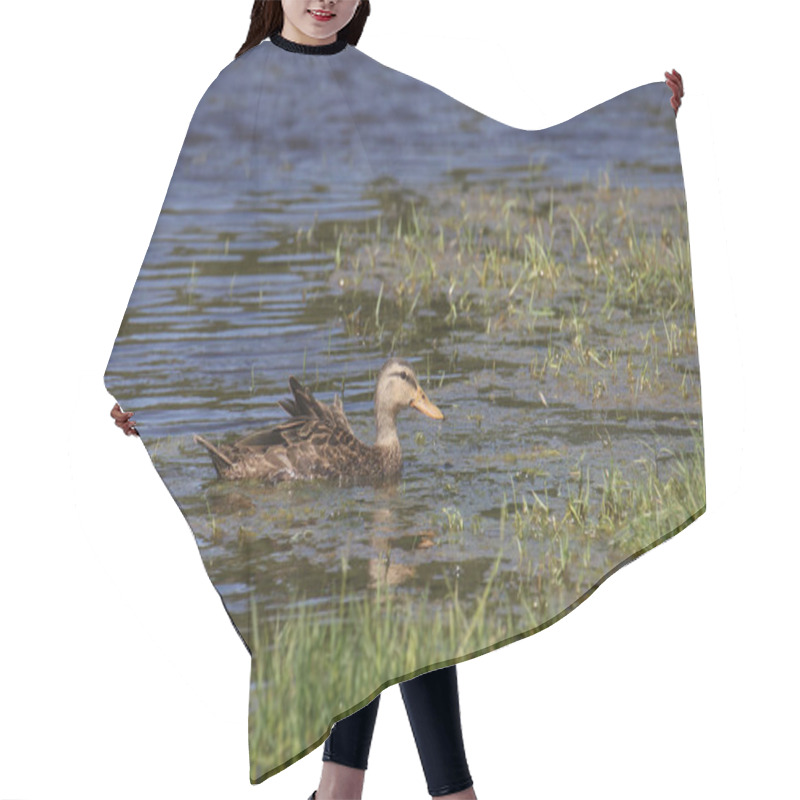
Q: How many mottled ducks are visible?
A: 1